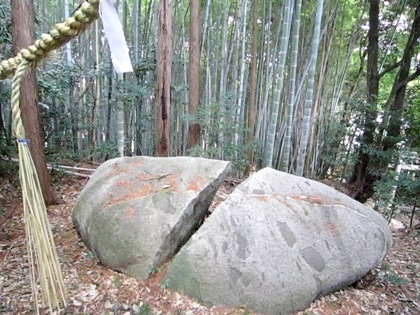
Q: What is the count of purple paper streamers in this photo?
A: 0